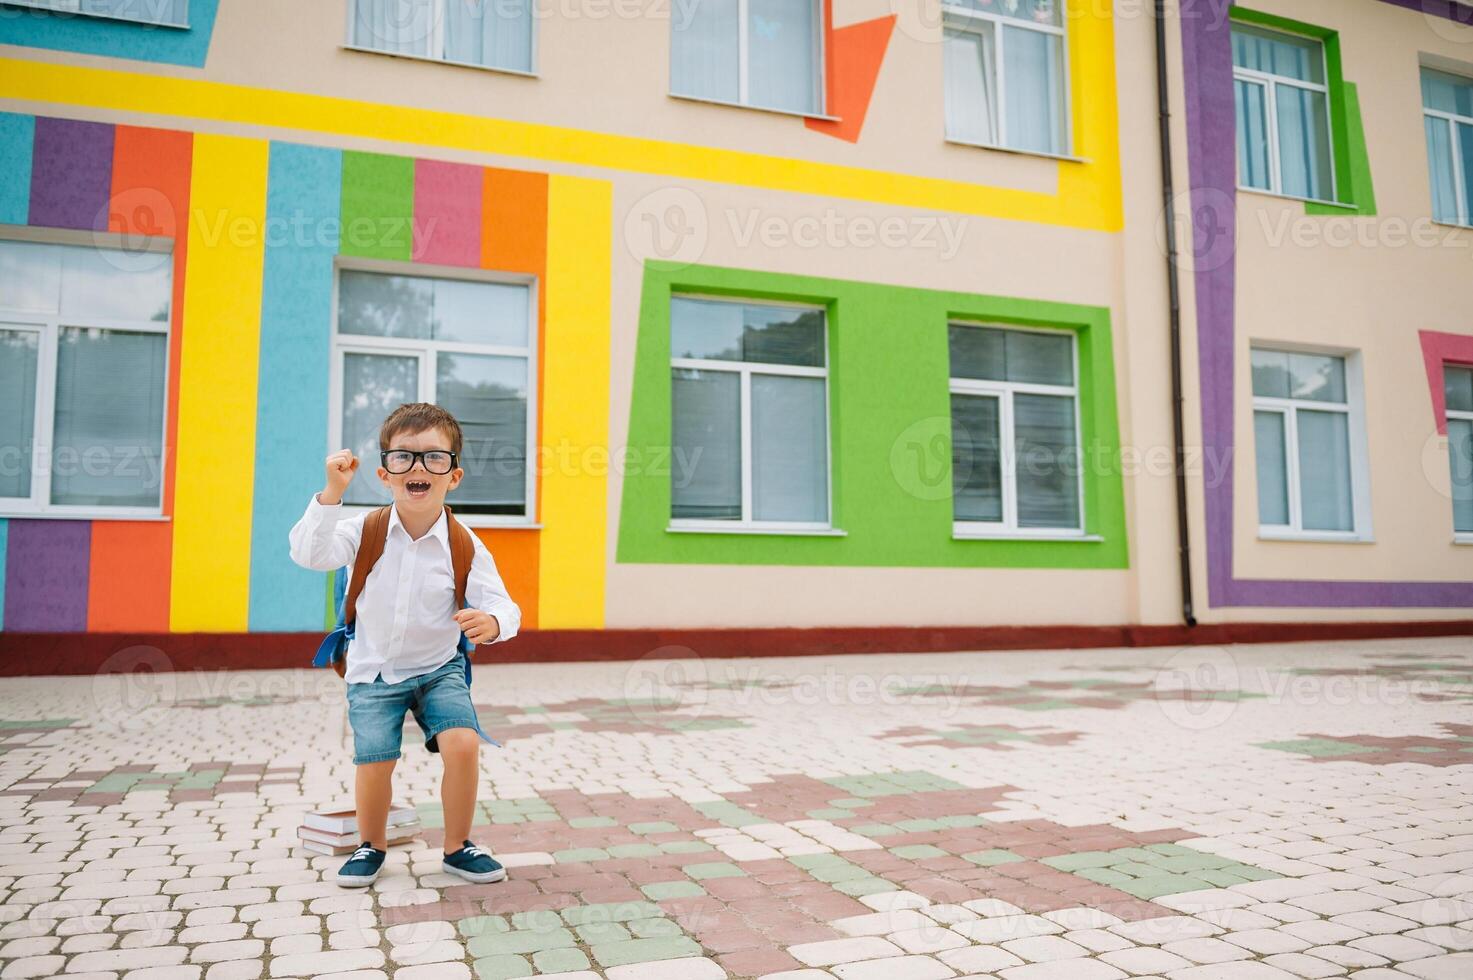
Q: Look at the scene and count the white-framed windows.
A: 12